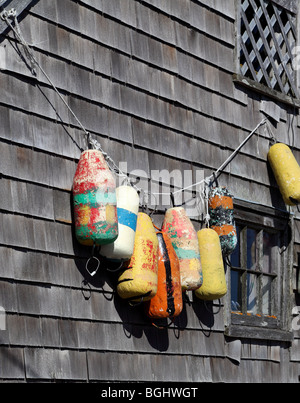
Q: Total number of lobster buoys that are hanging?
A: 8